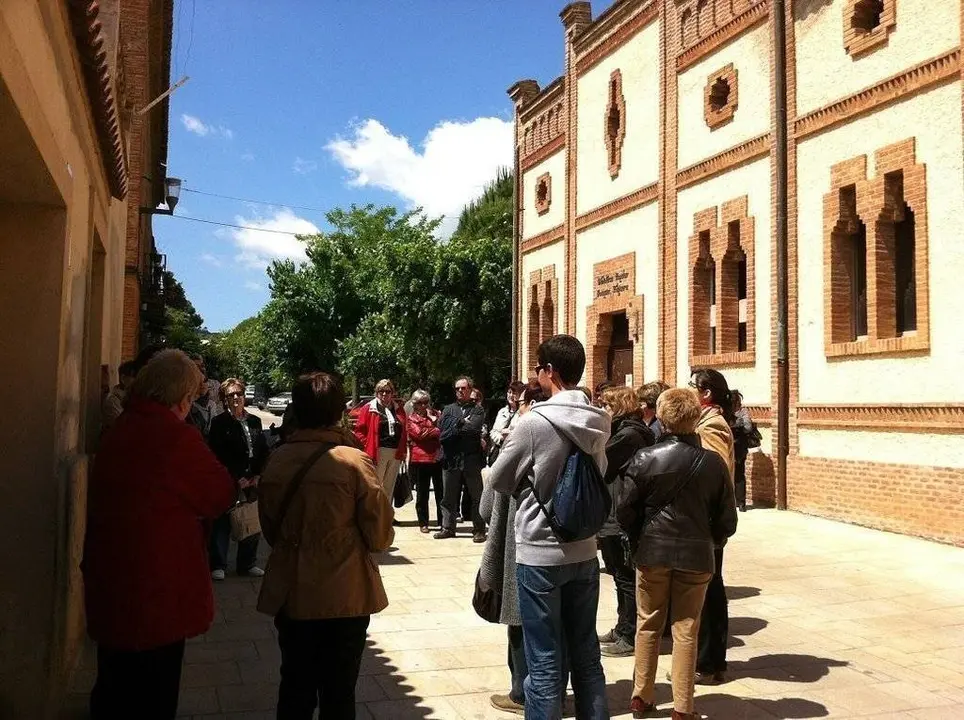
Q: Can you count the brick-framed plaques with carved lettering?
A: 1